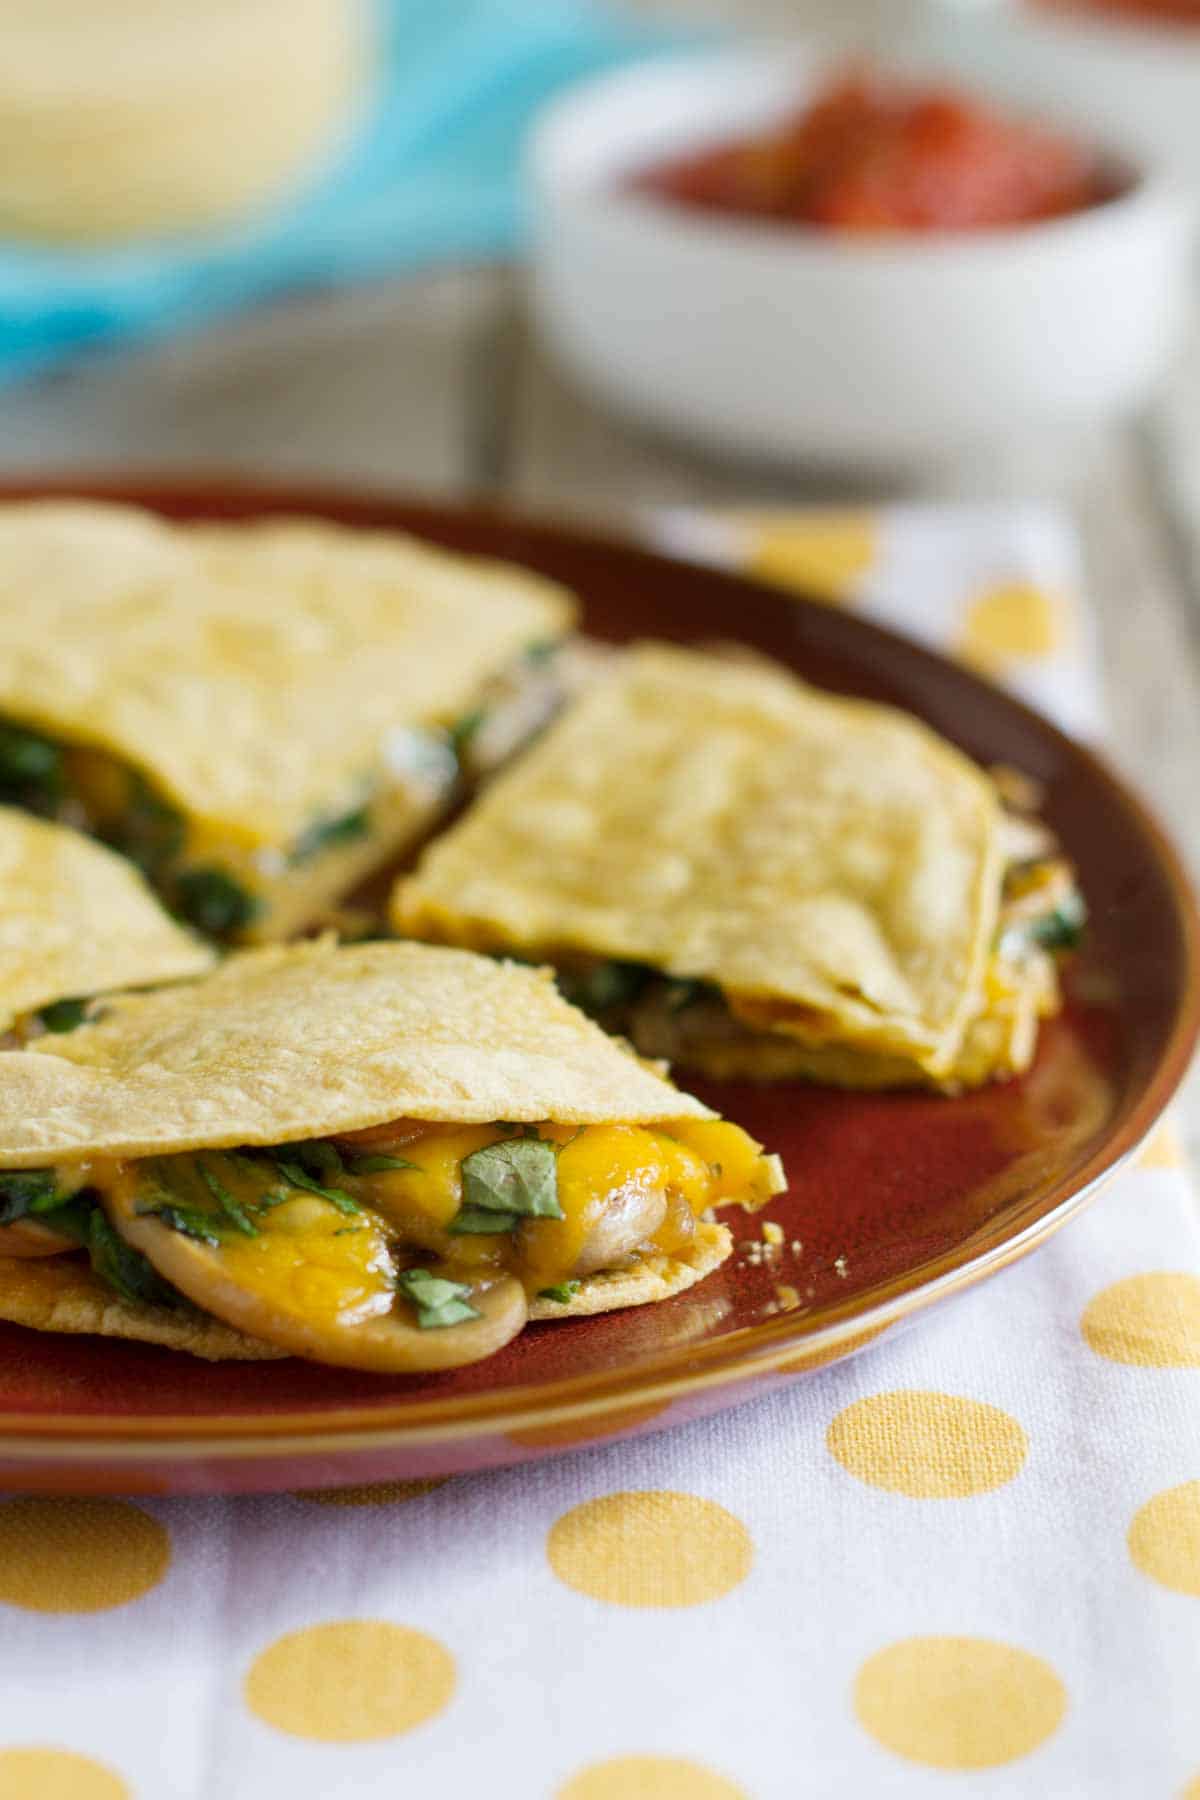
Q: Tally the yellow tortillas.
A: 4